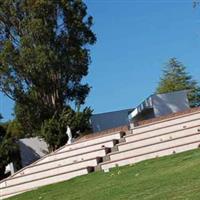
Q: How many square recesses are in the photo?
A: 5